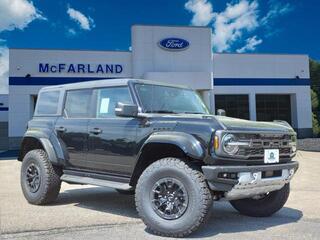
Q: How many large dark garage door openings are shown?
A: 2